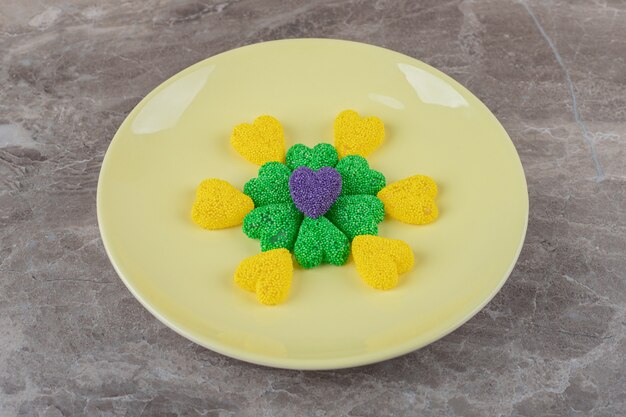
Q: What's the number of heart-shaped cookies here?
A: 13